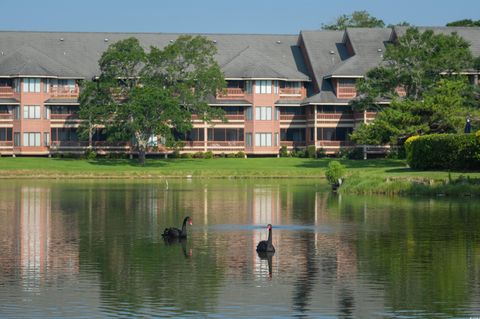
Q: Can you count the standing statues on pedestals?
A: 0